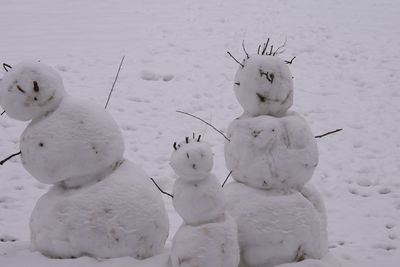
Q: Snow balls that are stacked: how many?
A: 9